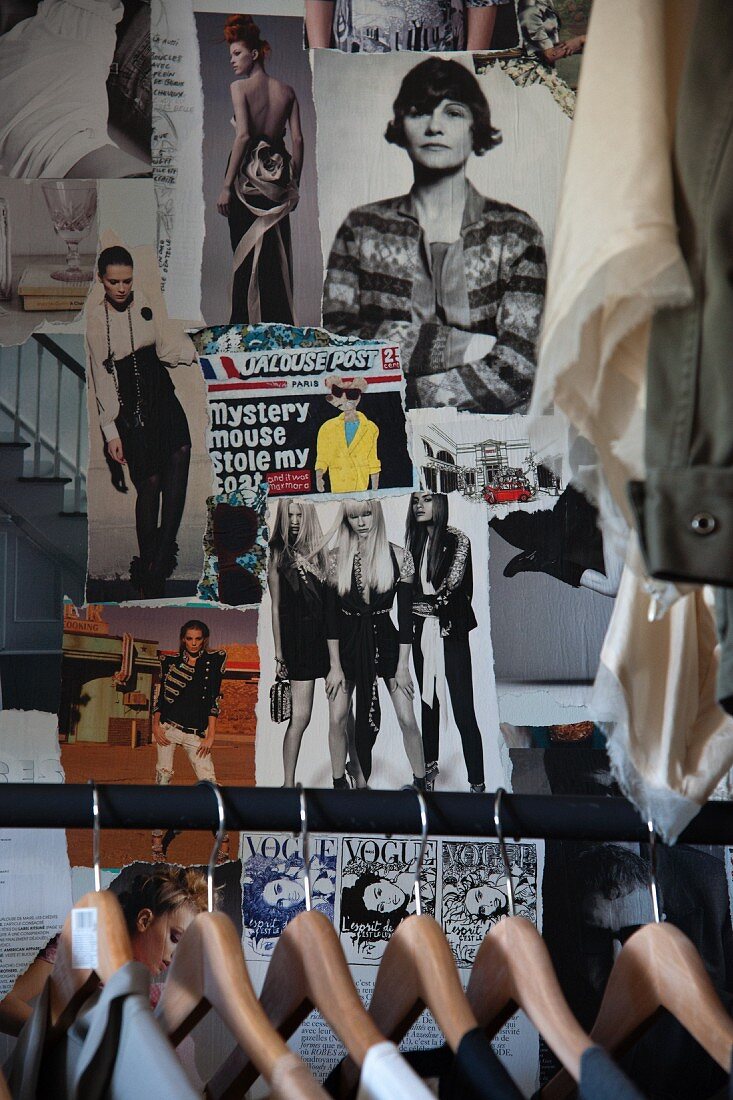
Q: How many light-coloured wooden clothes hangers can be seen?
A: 6